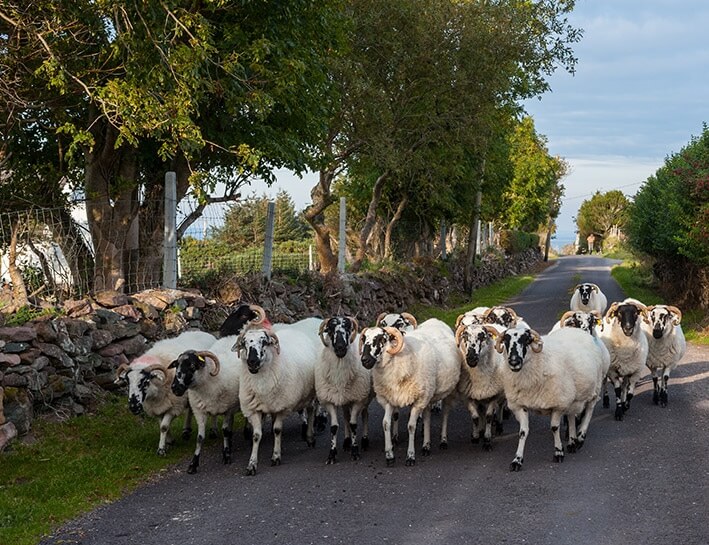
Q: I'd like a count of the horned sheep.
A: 15